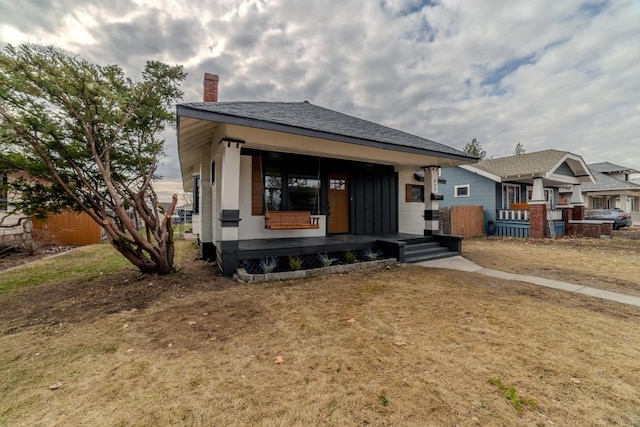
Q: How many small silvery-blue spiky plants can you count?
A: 3